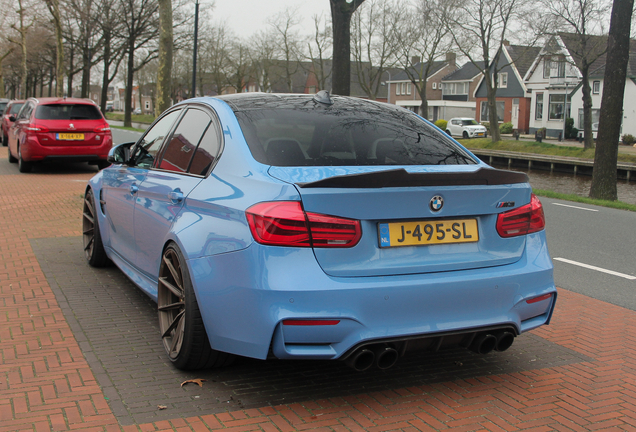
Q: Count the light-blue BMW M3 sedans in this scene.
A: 1